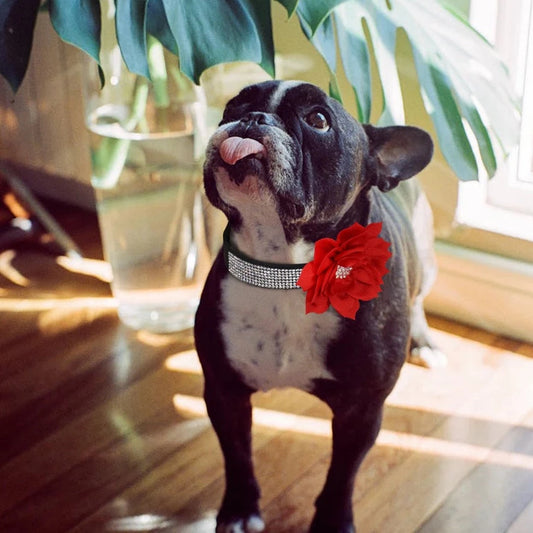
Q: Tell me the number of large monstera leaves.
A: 2